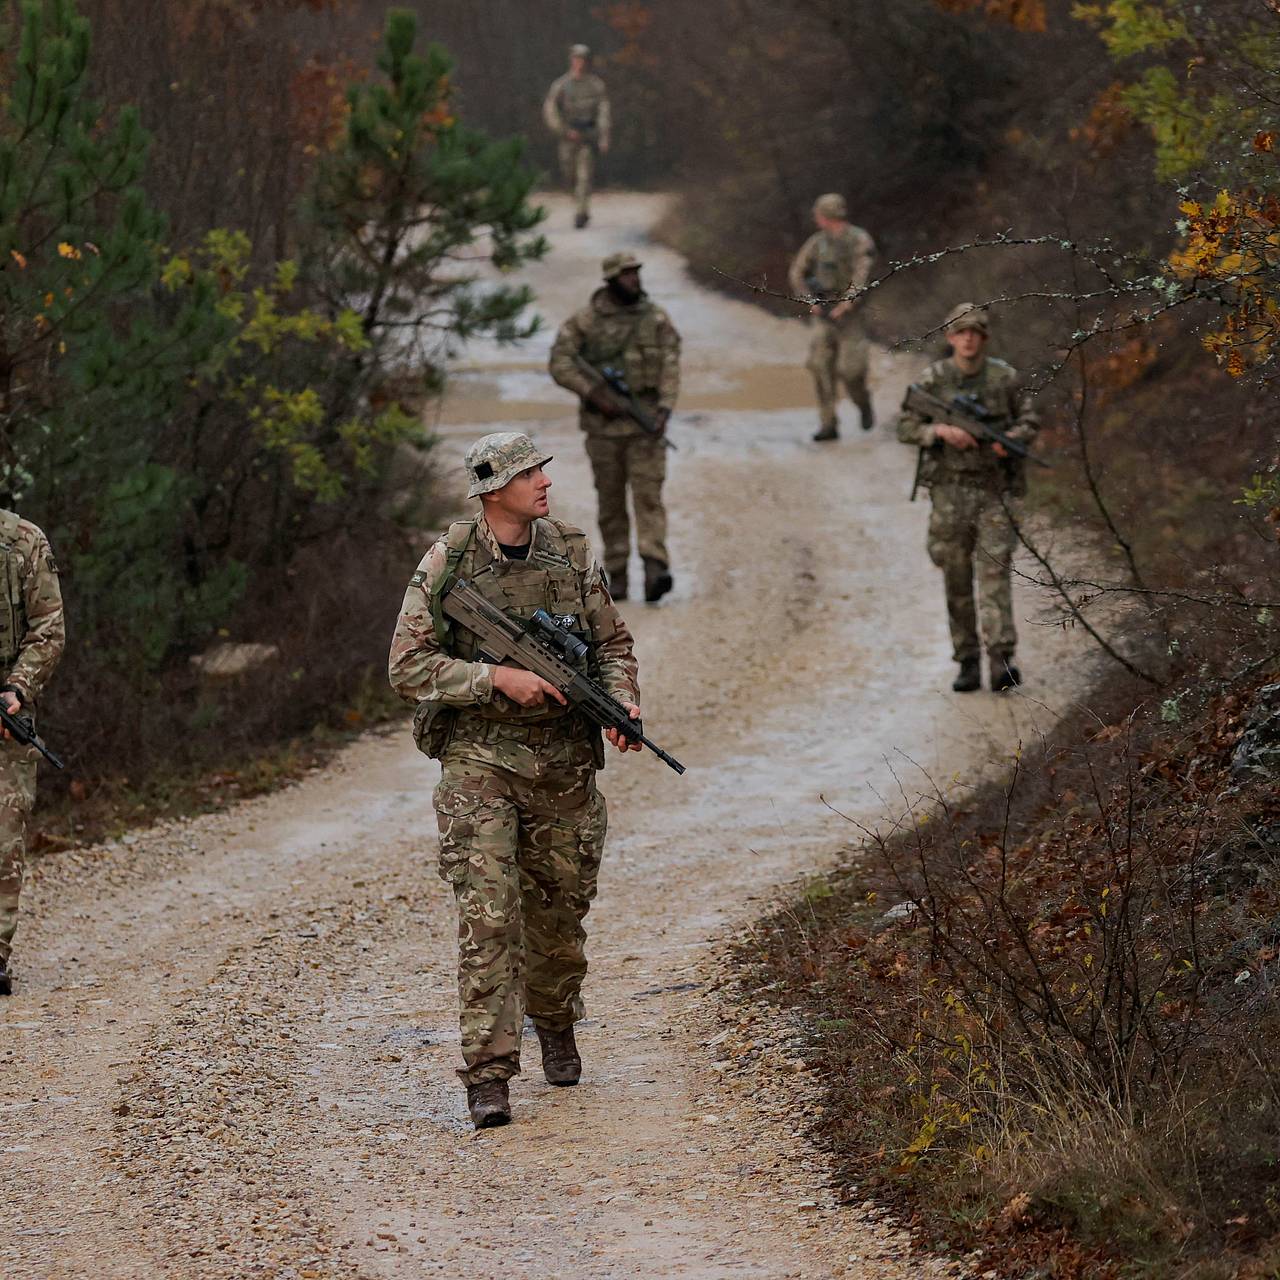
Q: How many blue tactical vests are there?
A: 0